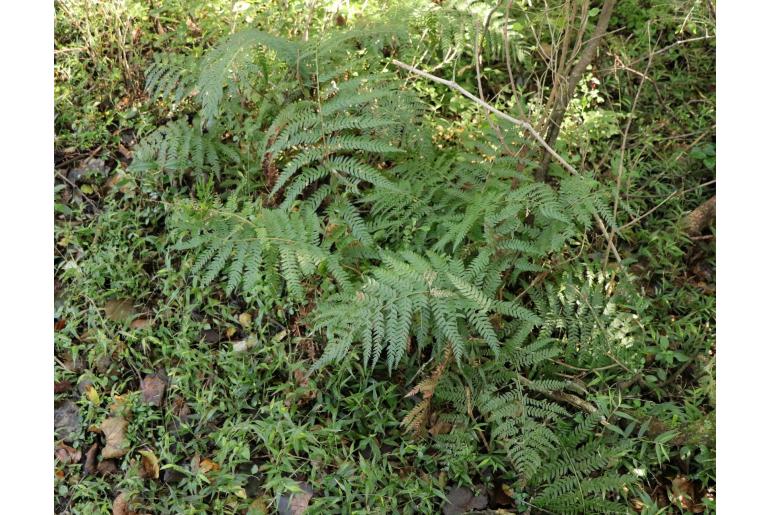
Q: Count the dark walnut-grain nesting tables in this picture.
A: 0